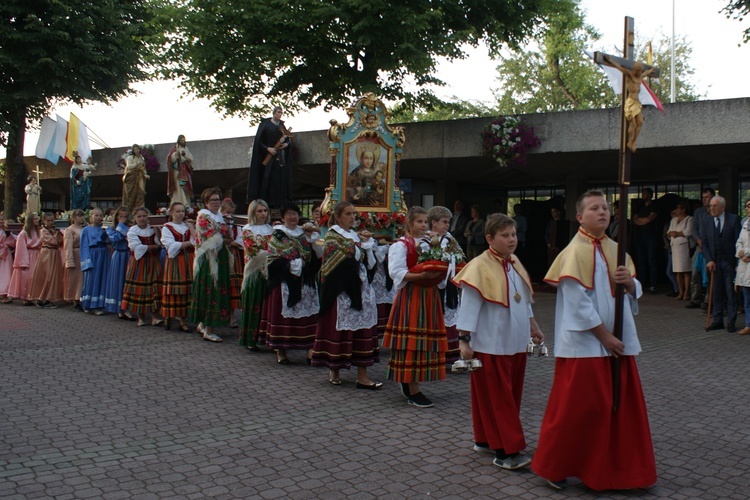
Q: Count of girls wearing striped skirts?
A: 4